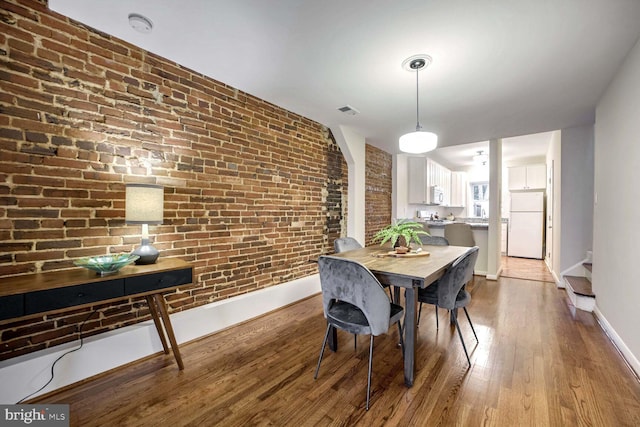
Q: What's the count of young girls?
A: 0